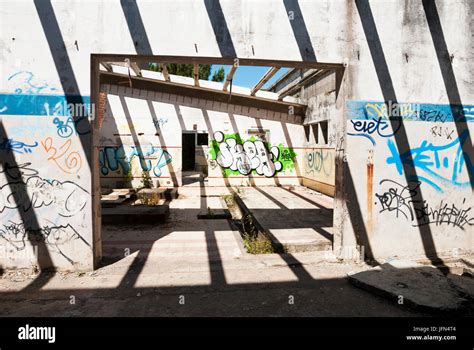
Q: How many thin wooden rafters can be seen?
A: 7